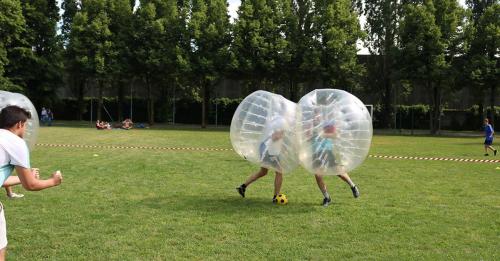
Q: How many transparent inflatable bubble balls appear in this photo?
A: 3